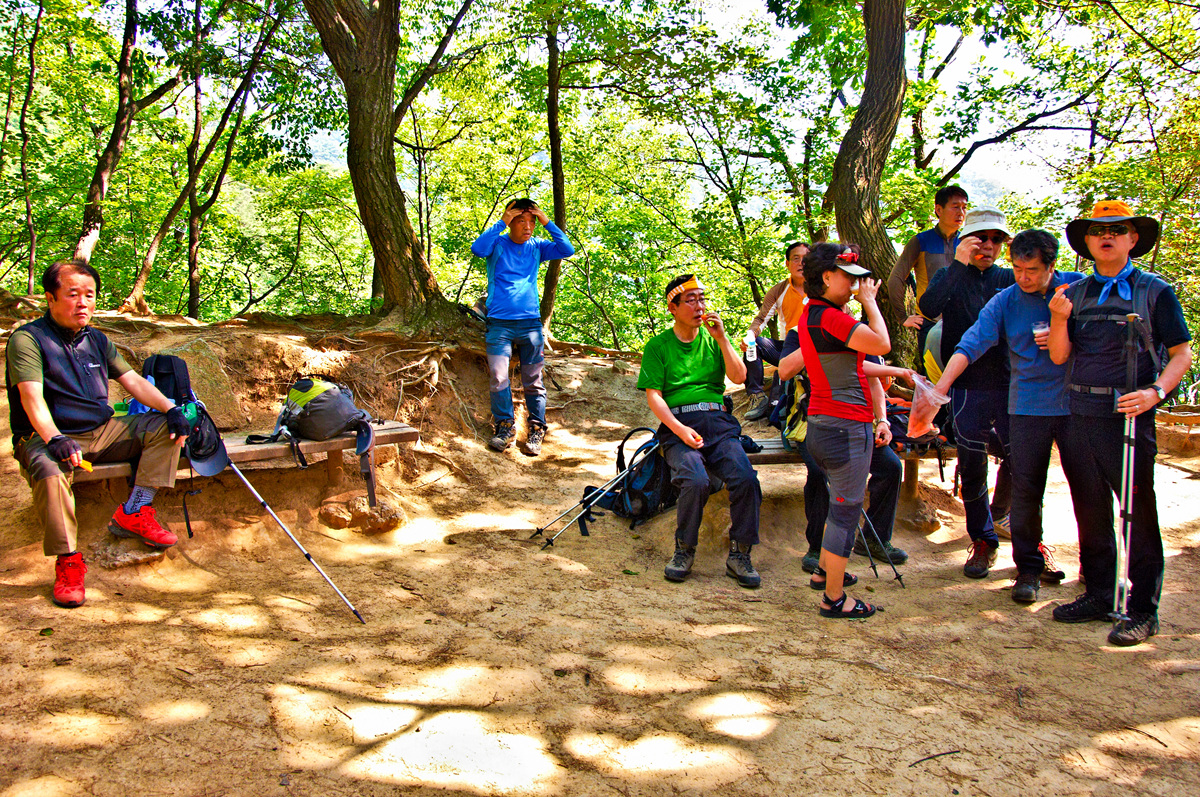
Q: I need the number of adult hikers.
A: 10